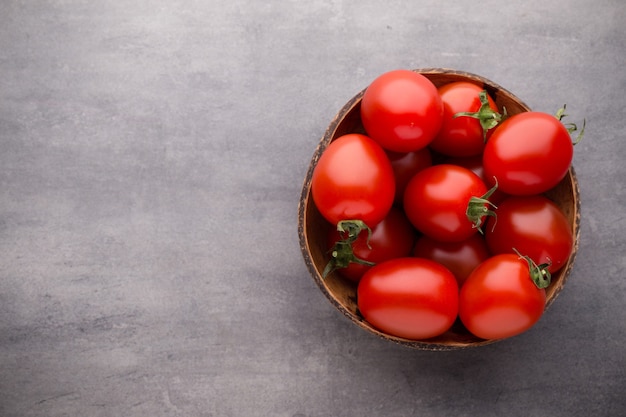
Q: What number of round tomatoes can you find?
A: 12